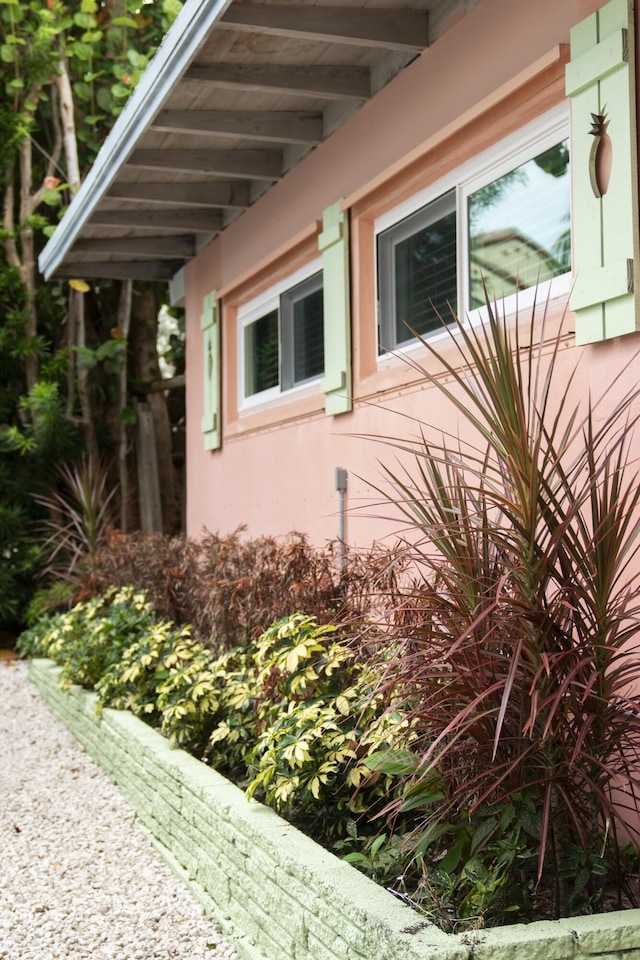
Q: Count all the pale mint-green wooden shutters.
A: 3